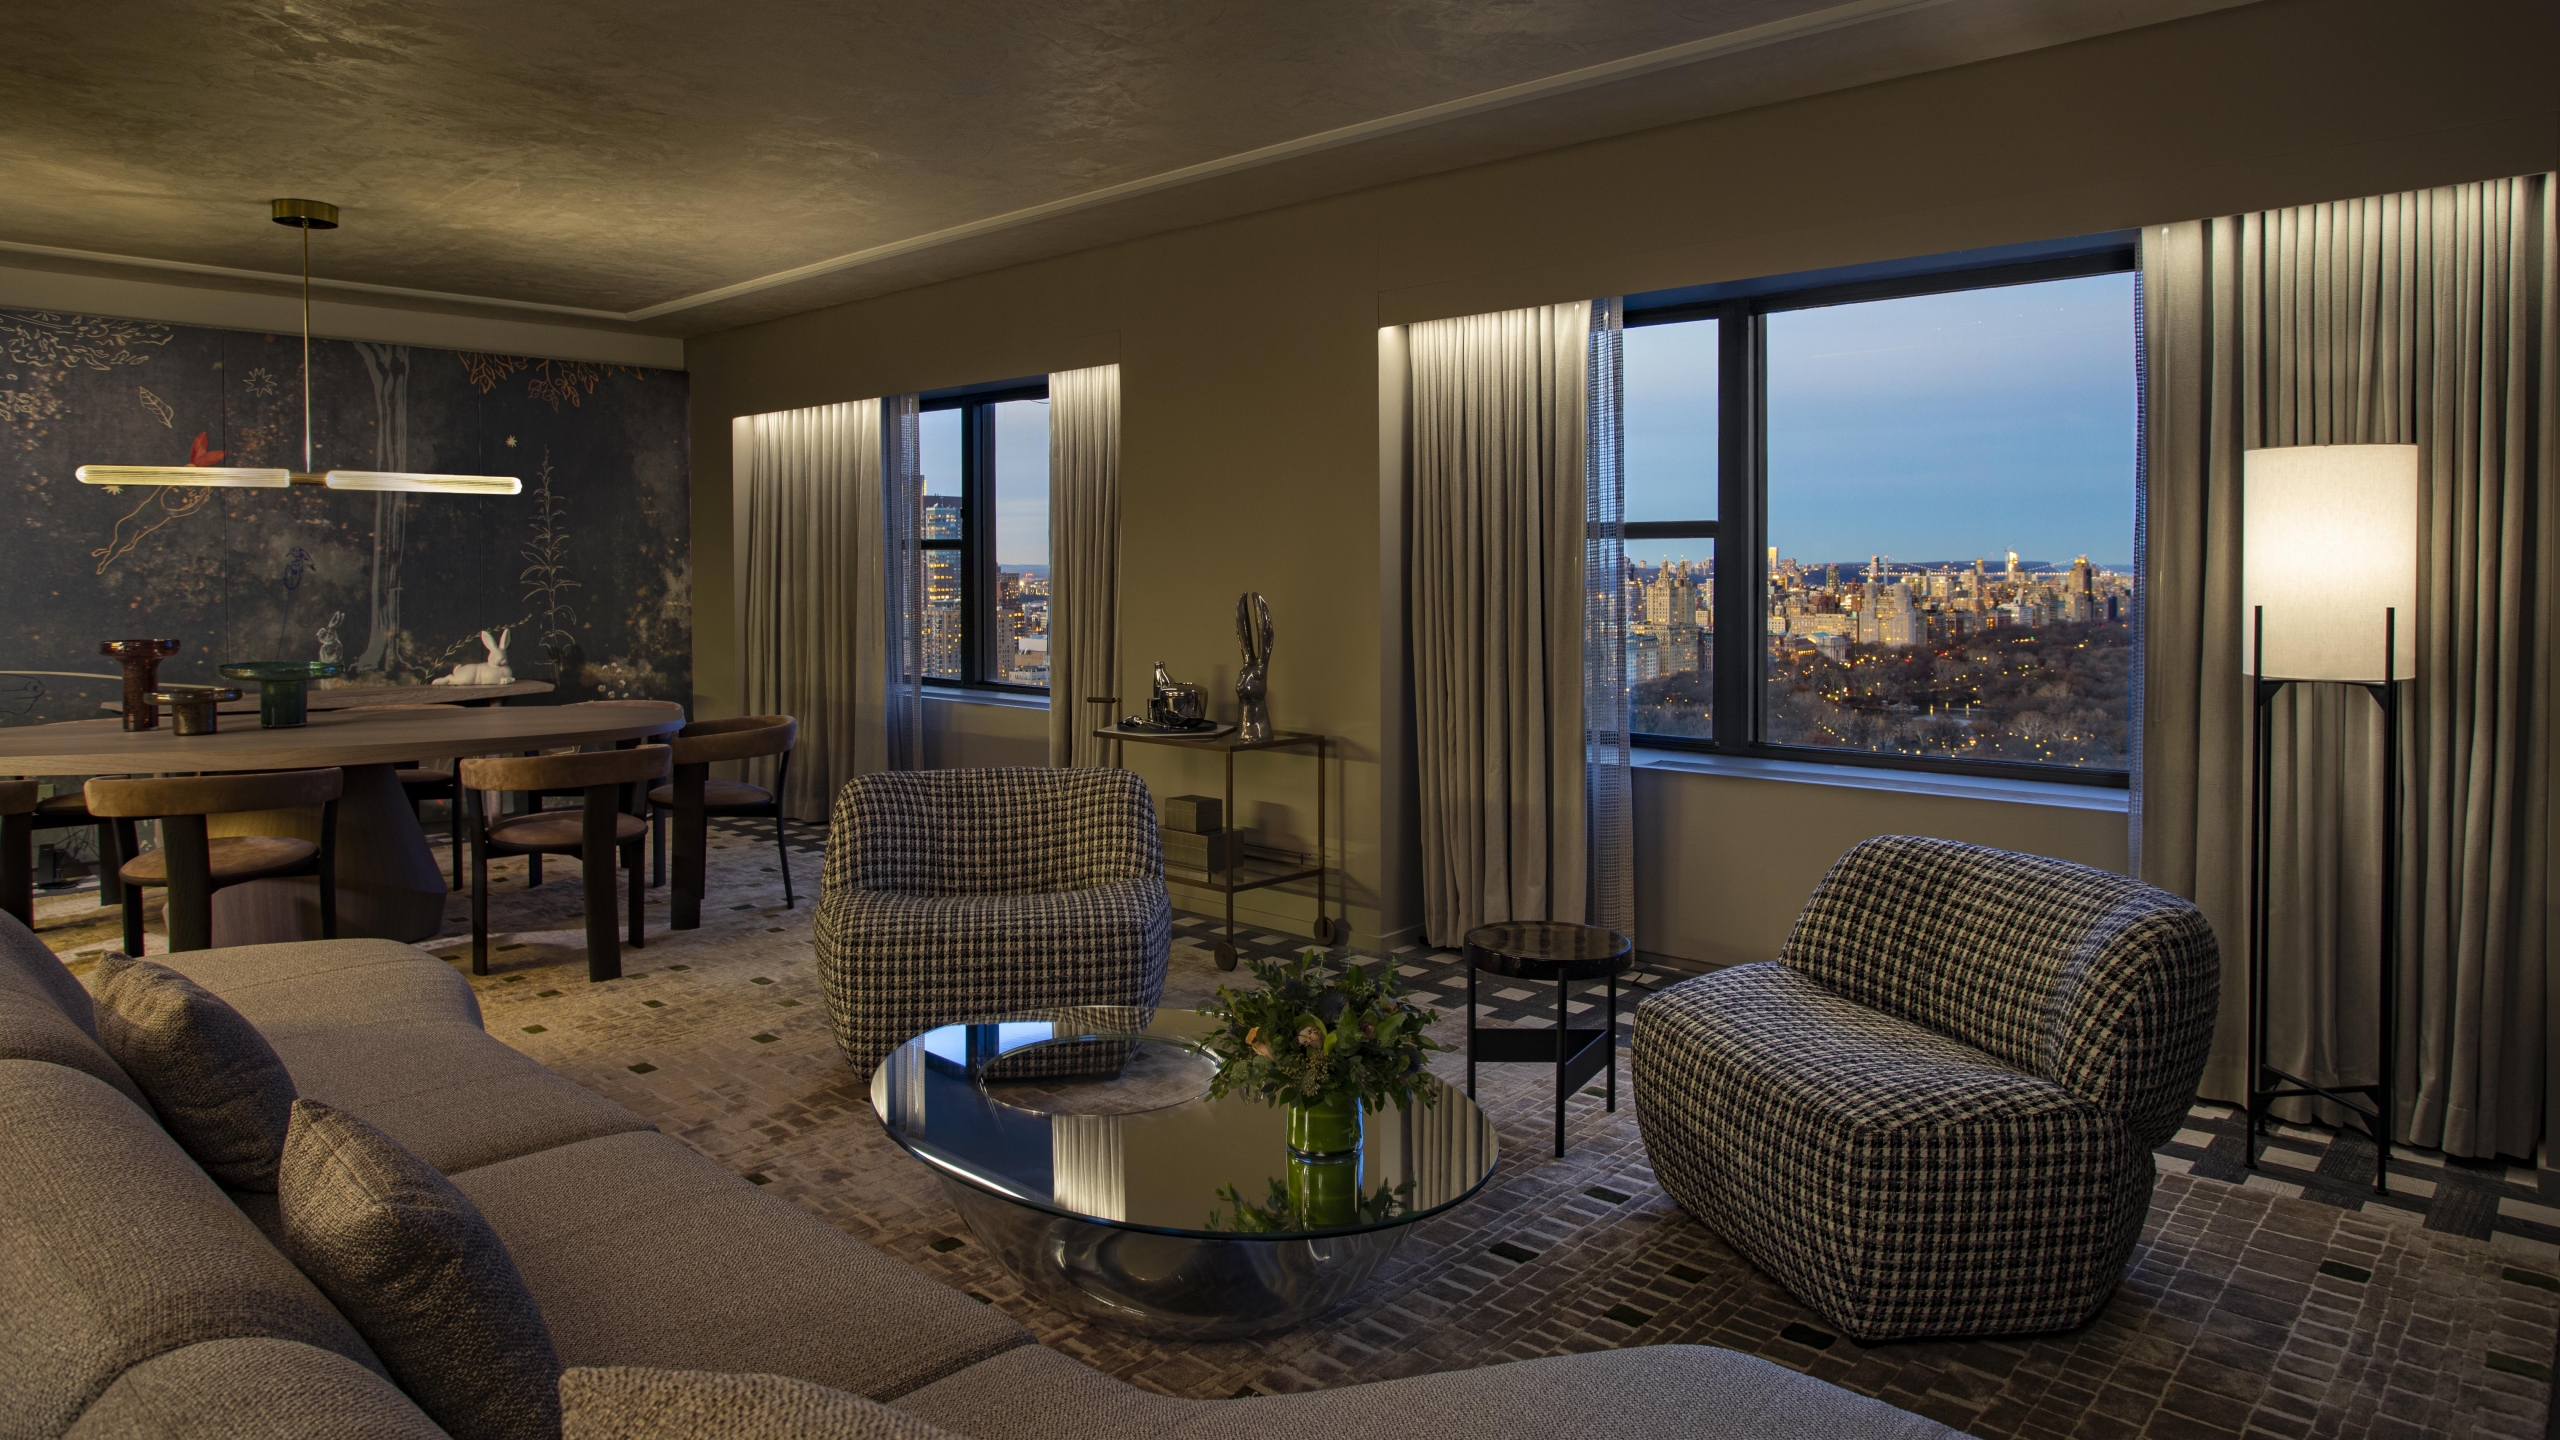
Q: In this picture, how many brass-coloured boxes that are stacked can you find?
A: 2